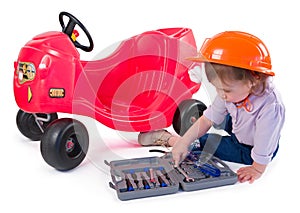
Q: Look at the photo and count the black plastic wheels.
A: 3